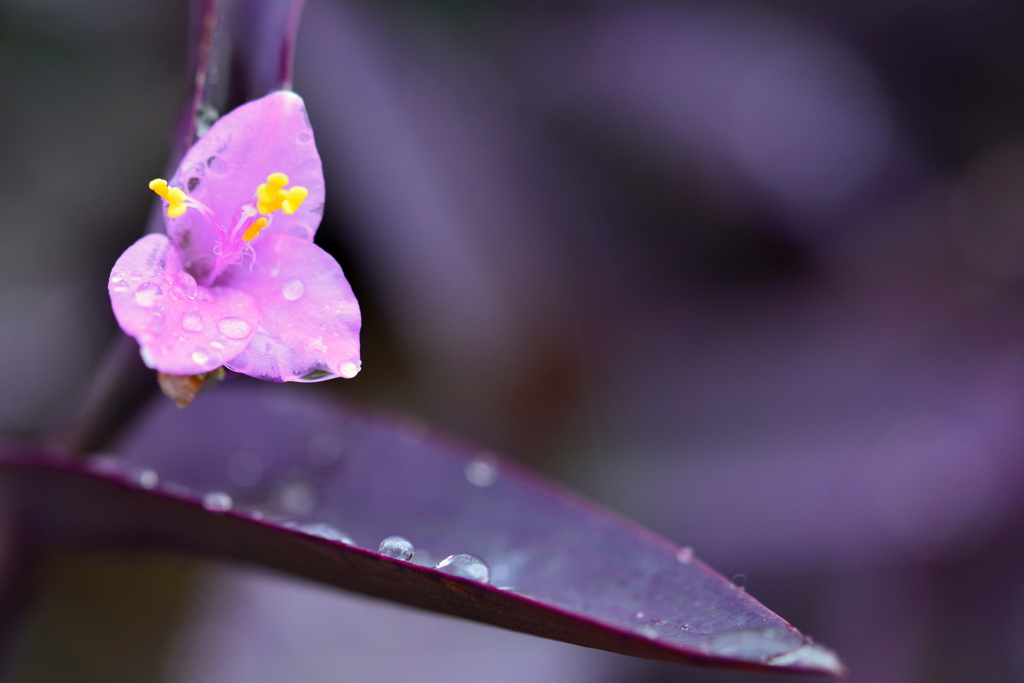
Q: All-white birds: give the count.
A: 0